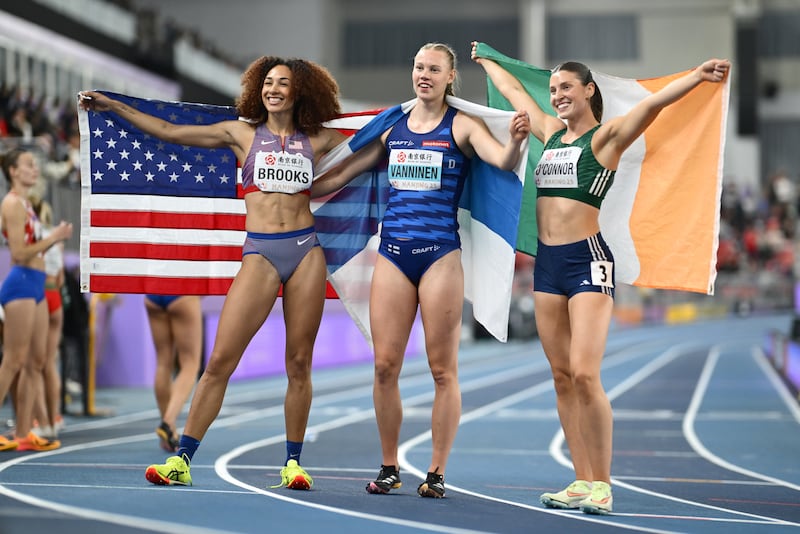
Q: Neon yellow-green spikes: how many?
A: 2